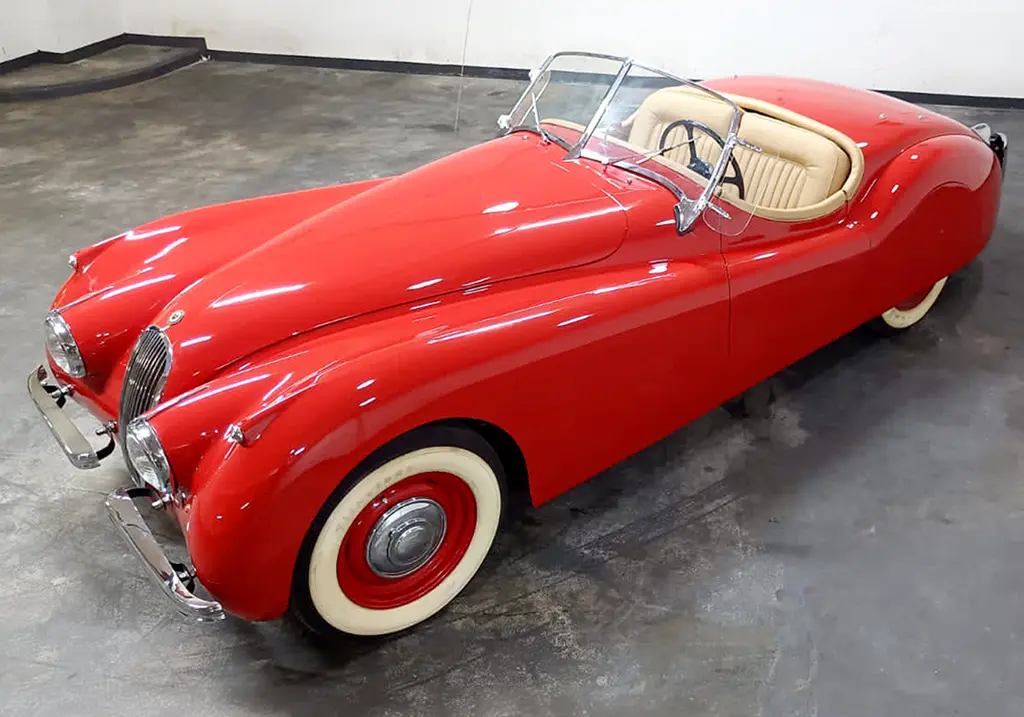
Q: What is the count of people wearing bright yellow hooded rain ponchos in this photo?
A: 0